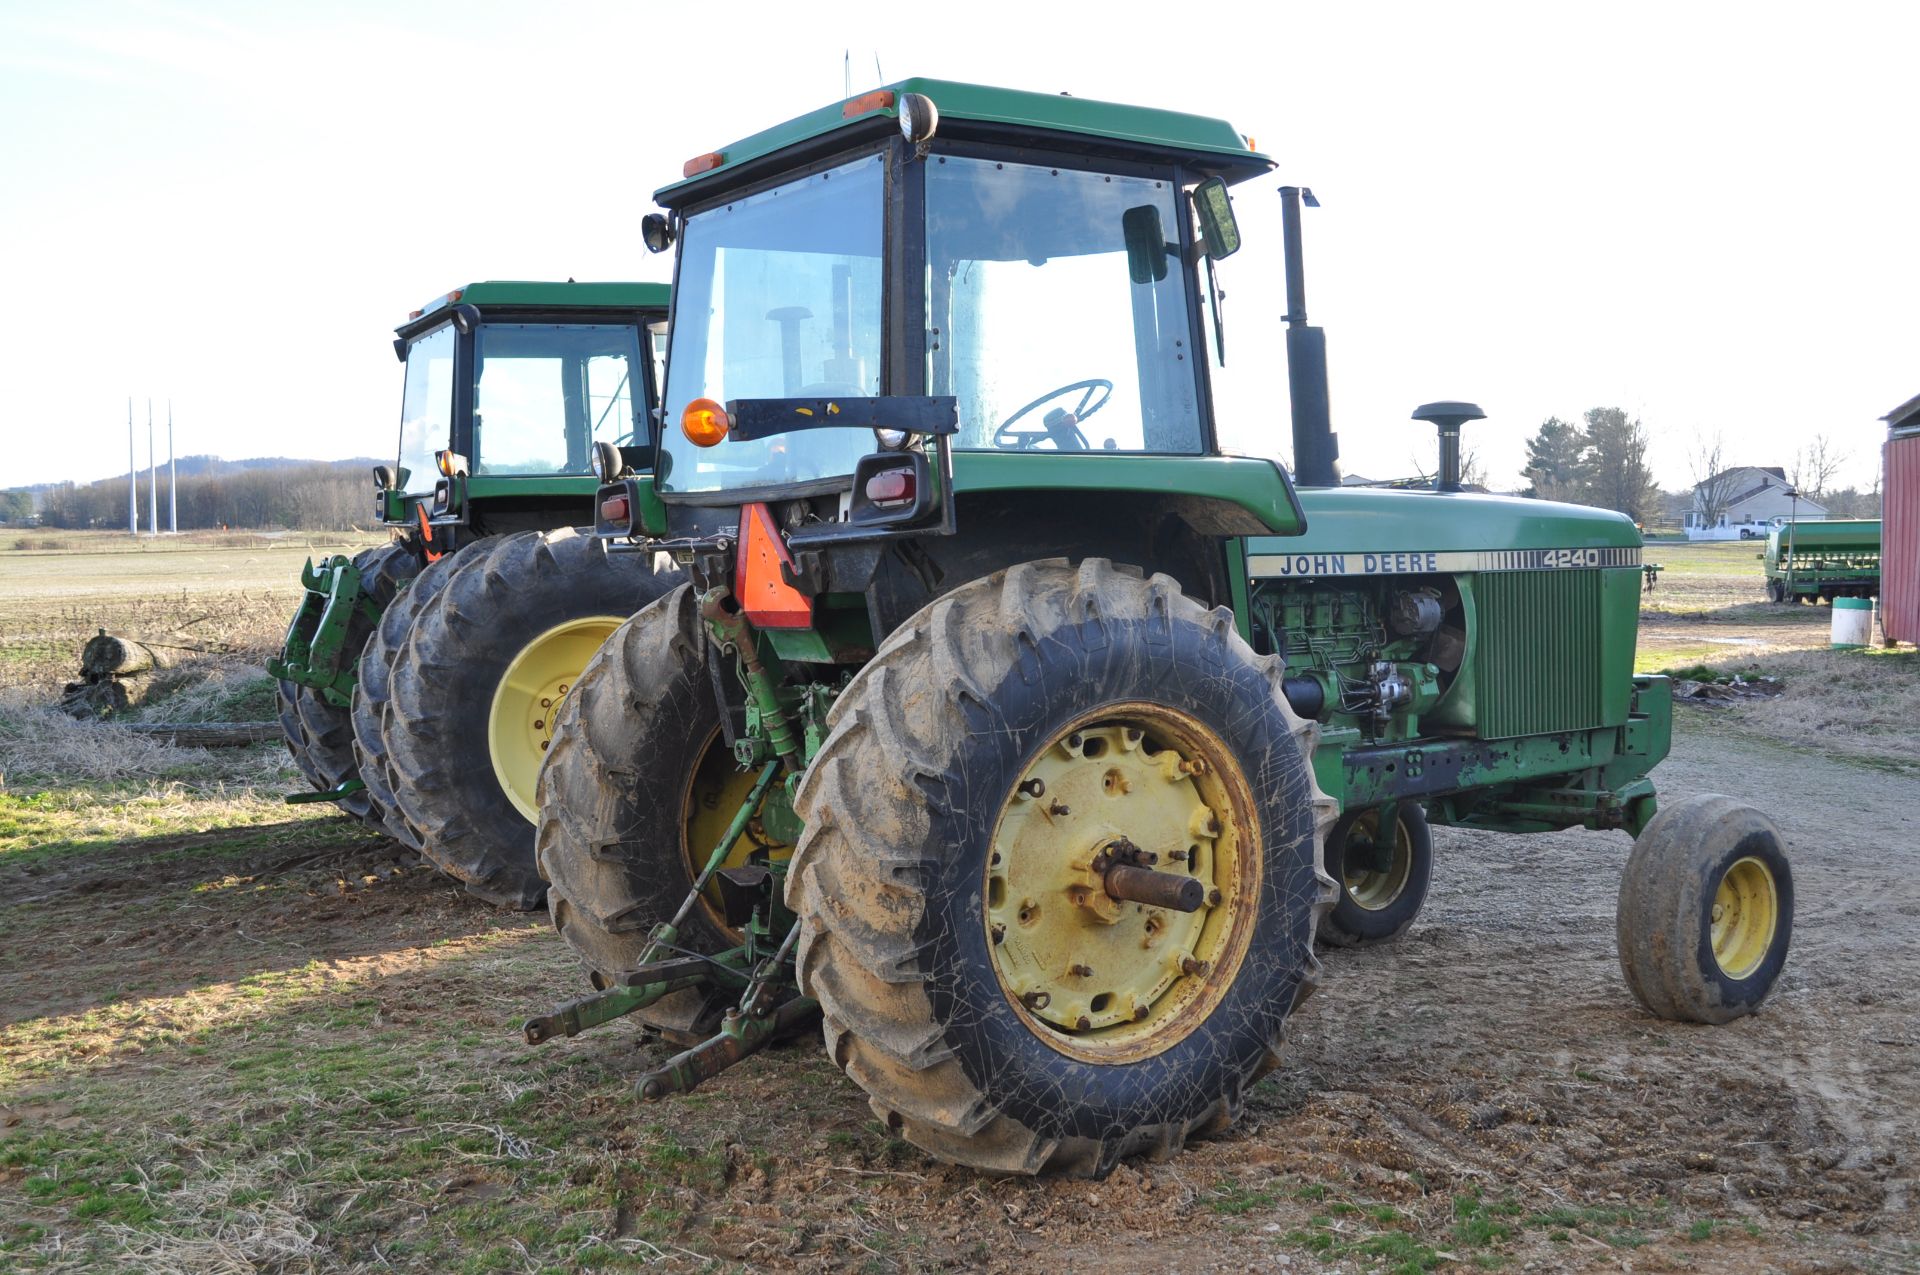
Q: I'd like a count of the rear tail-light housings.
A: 4